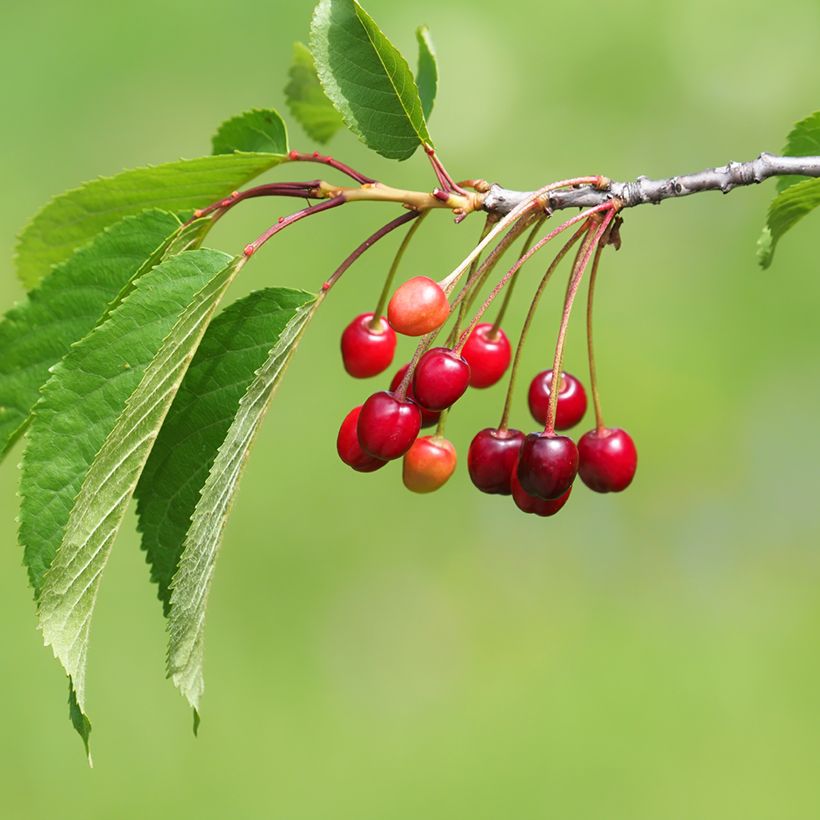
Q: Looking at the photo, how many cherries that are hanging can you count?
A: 13